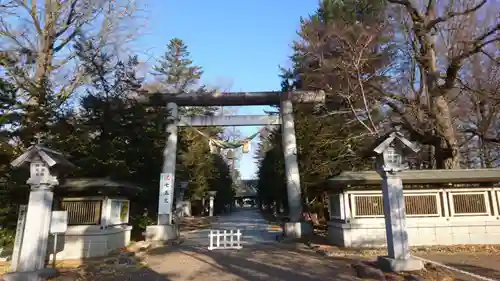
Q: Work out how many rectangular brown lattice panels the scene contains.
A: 4